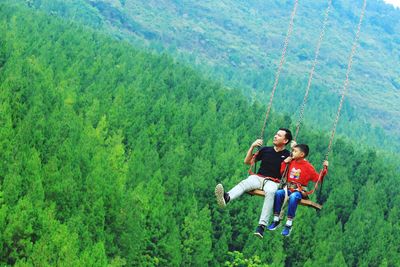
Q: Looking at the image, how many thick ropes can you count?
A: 3